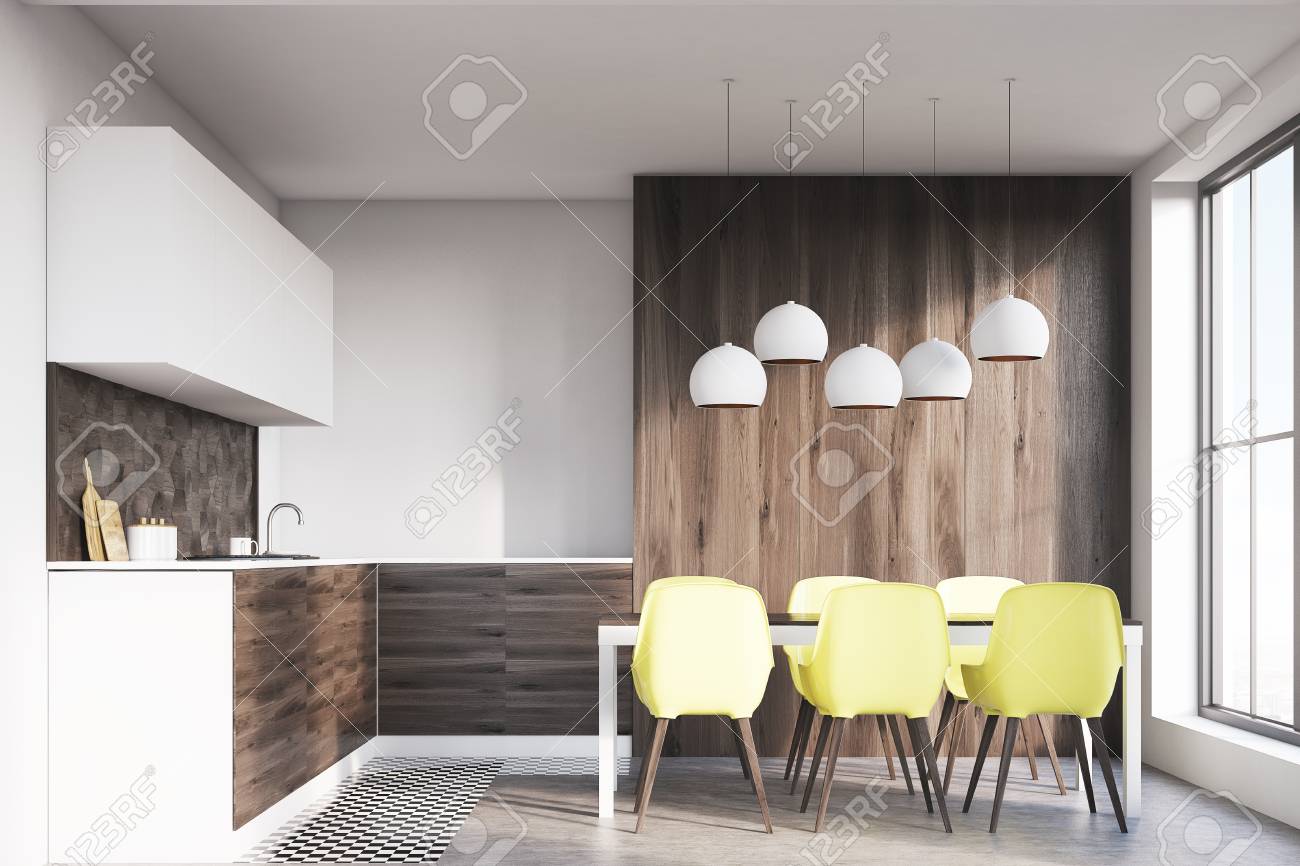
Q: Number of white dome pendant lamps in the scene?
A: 5